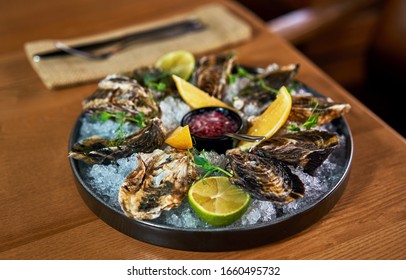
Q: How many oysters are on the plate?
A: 9